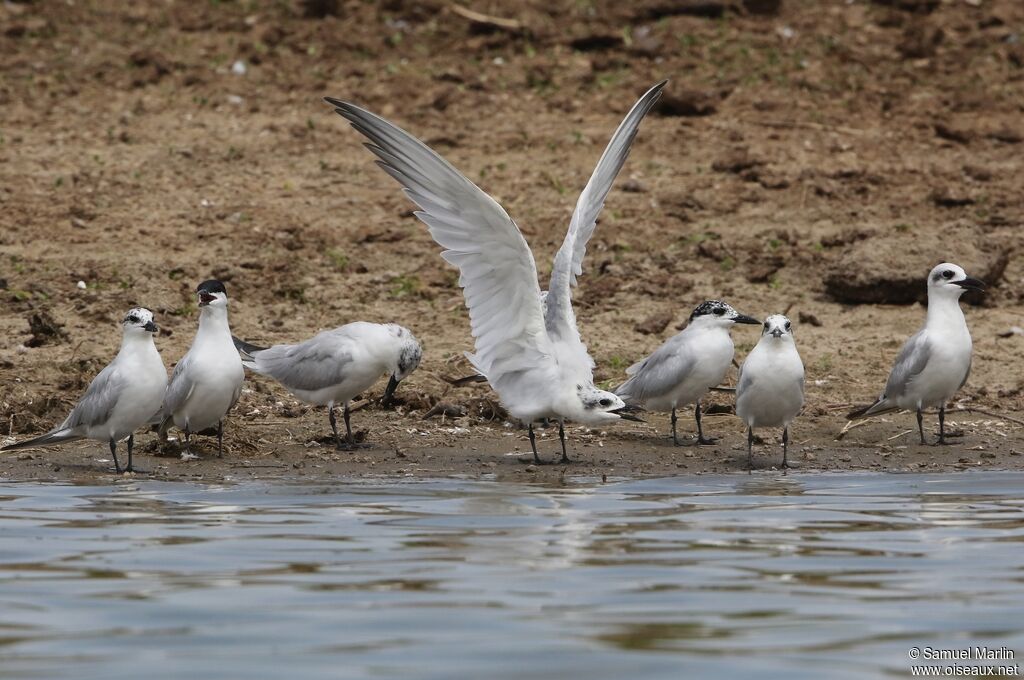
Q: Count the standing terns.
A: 7